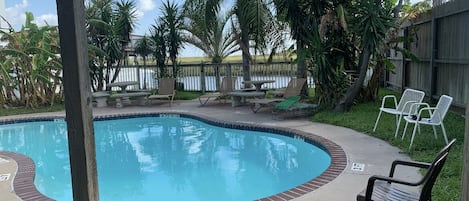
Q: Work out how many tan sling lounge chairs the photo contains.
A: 3